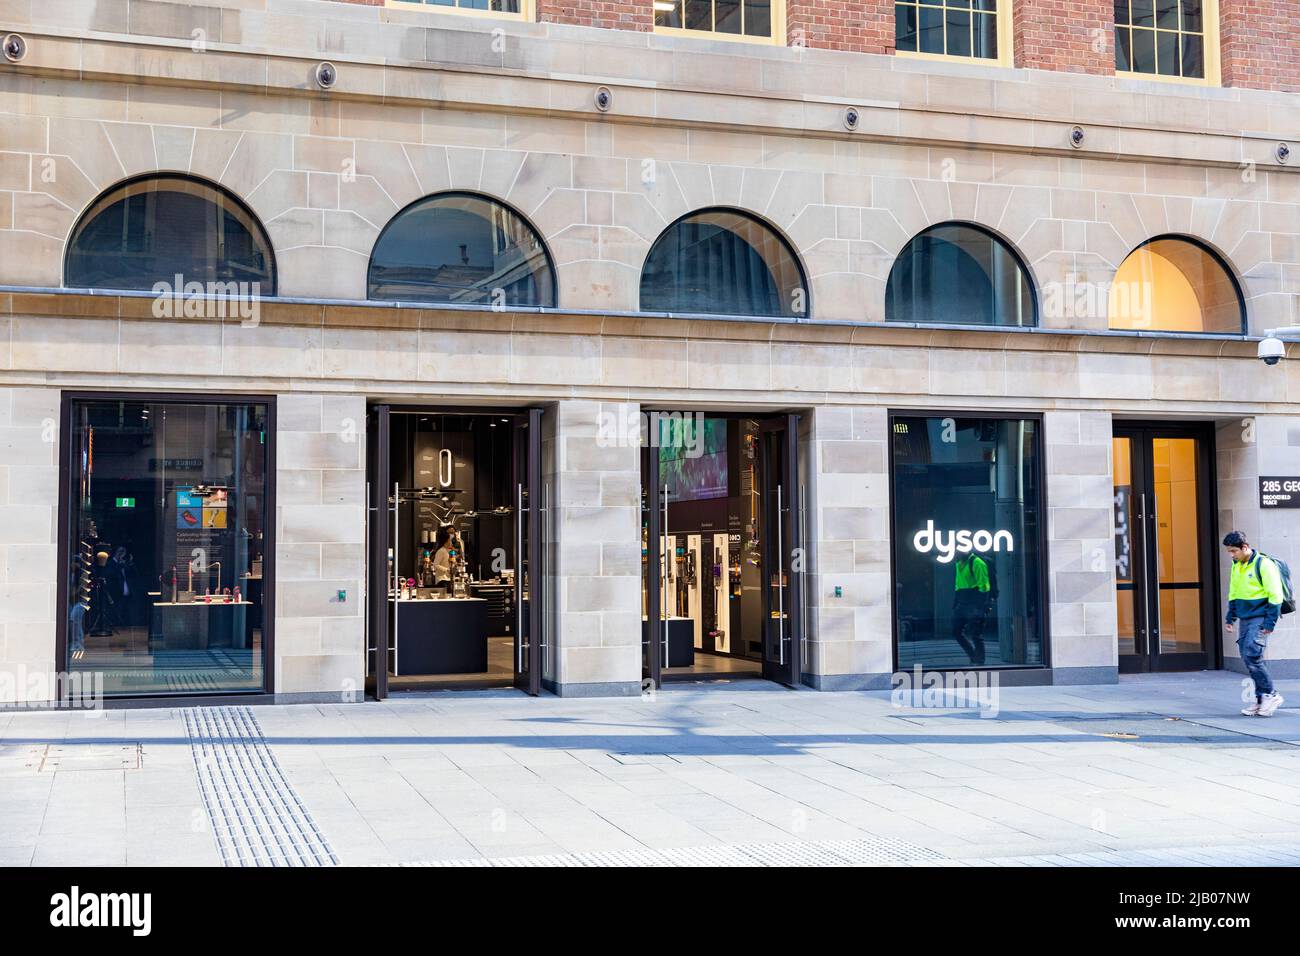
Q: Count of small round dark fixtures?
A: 6